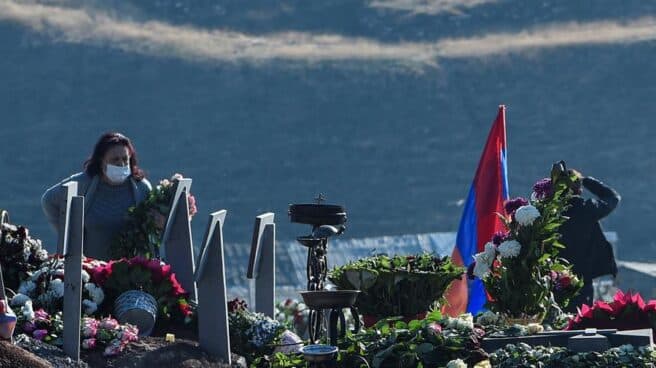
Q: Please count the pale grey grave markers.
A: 4